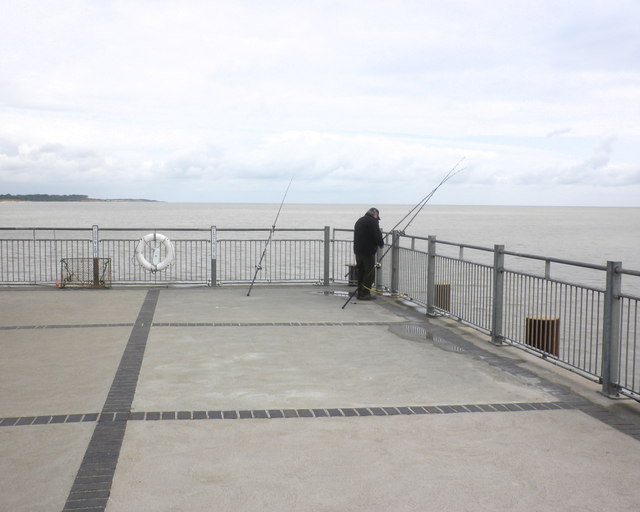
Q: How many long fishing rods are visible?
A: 3